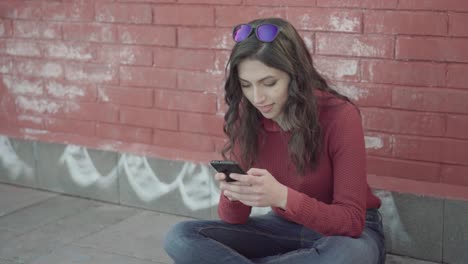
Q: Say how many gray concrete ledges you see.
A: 1